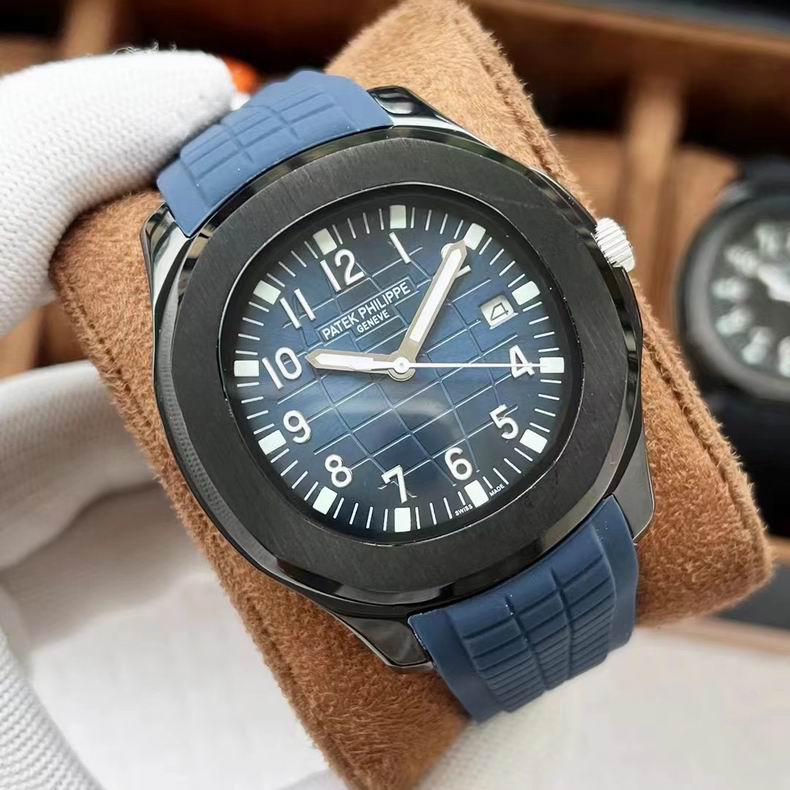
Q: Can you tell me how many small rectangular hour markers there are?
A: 12